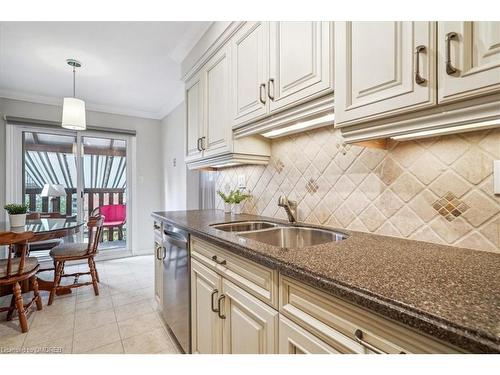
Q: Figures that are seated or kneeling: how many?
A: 0